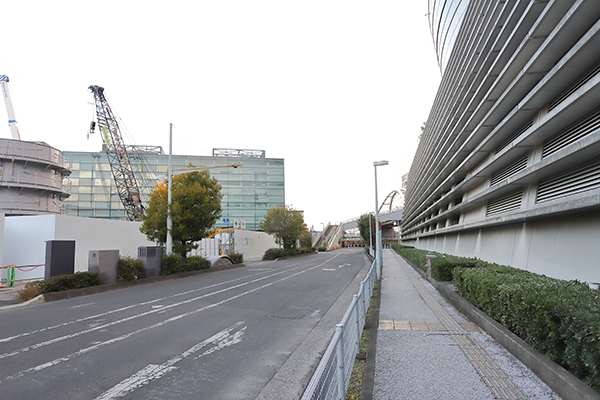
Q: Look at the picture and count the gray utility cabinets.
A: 3